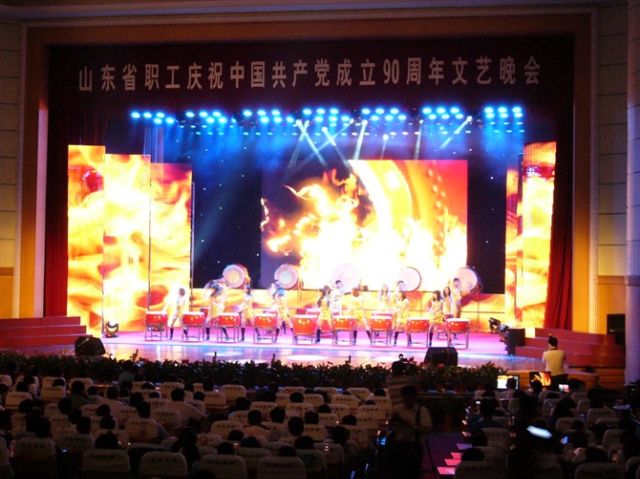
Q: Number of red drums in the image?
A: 9